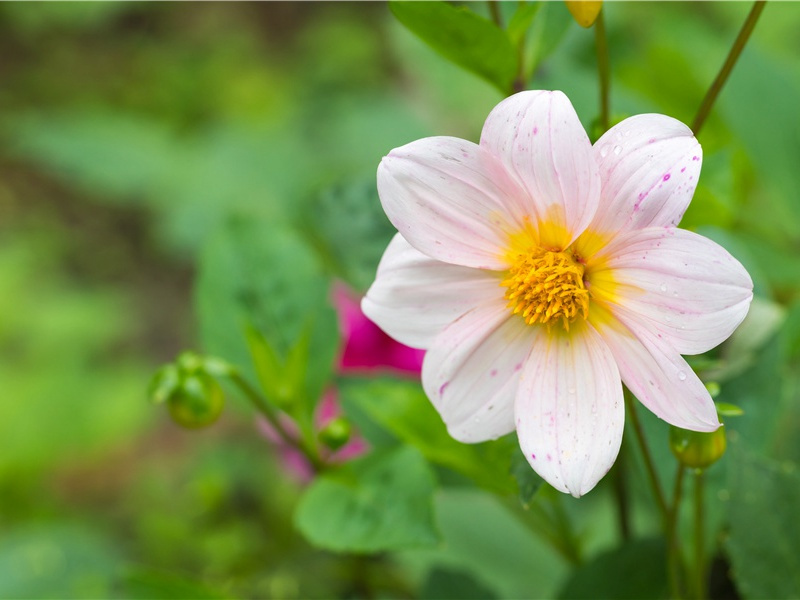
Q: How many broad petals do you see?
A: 8